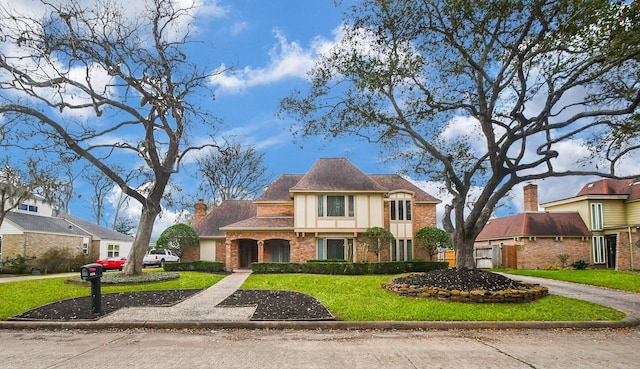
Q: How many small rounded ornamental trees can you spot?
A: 3